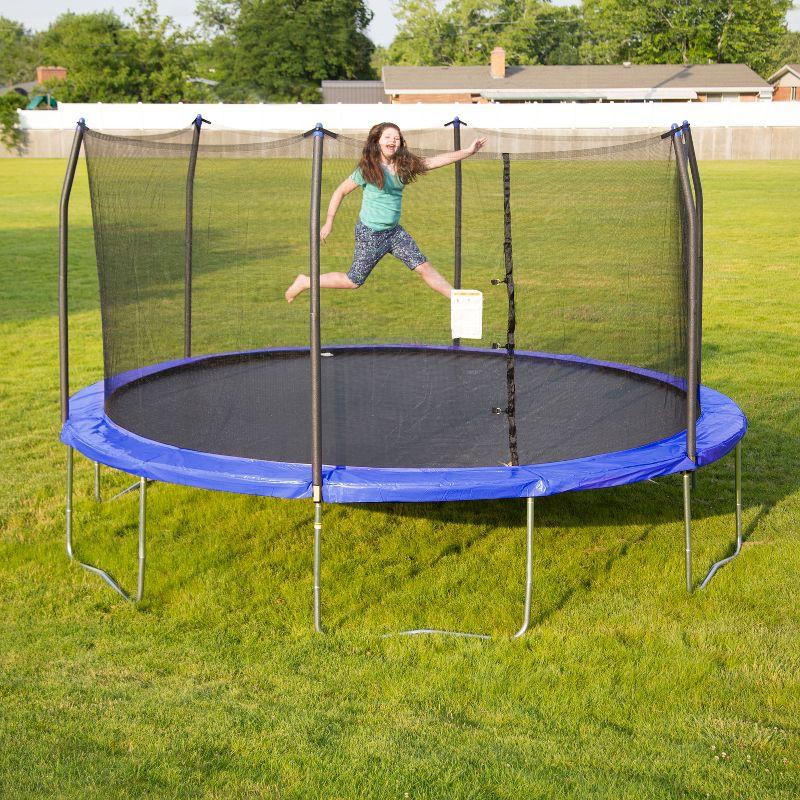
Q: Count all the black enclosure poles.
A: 6